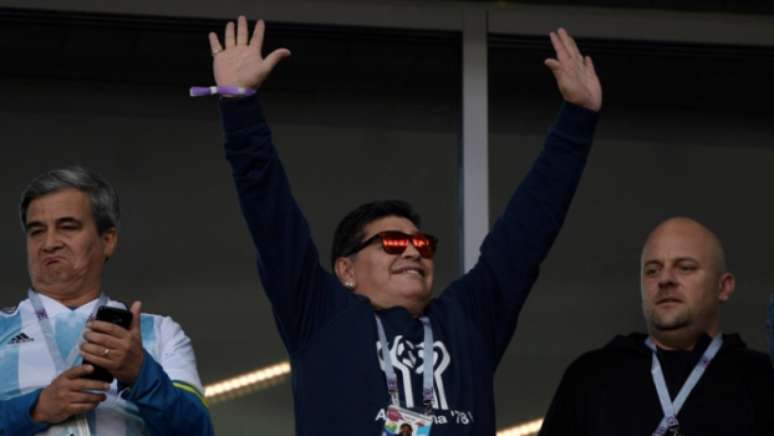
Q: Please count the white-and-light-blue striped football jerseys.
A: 1